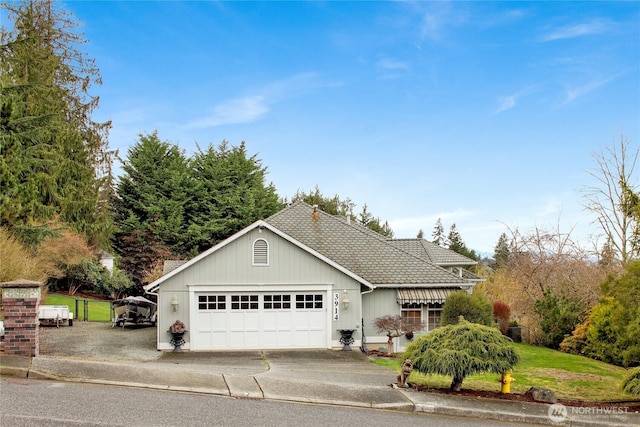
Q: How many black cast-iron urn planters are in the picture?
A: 2